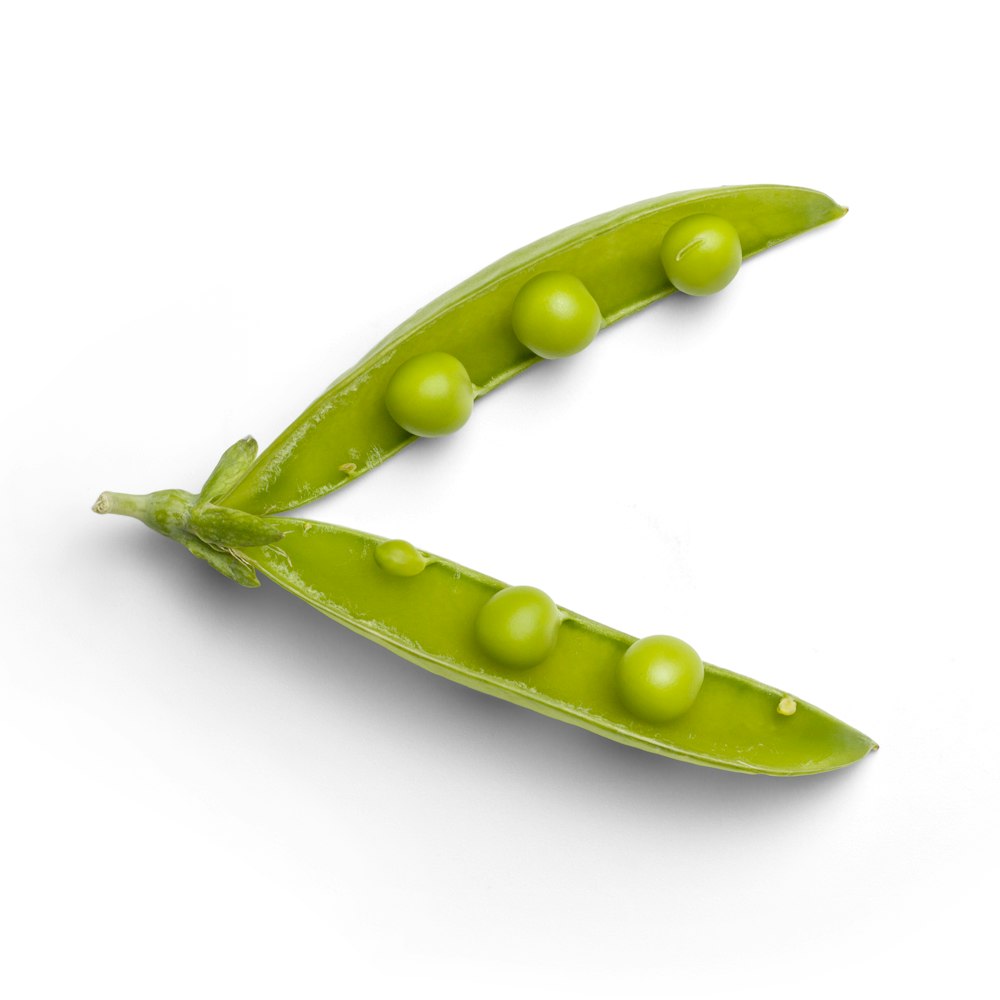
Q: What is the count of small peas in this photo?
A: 1